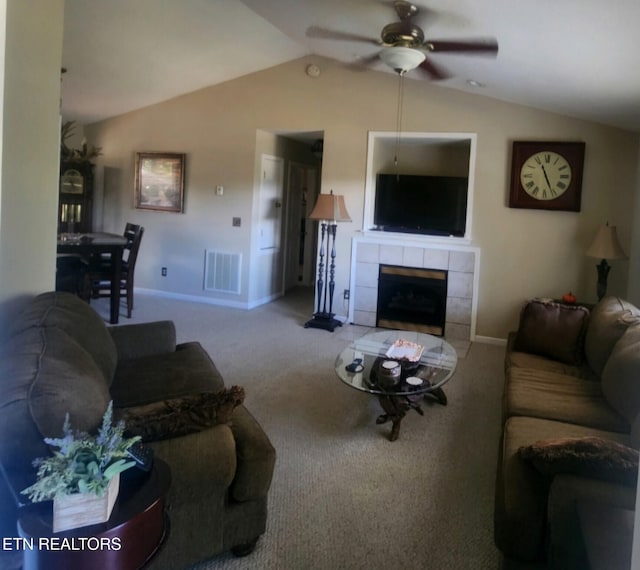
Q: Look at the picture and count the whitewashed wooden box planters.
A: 1